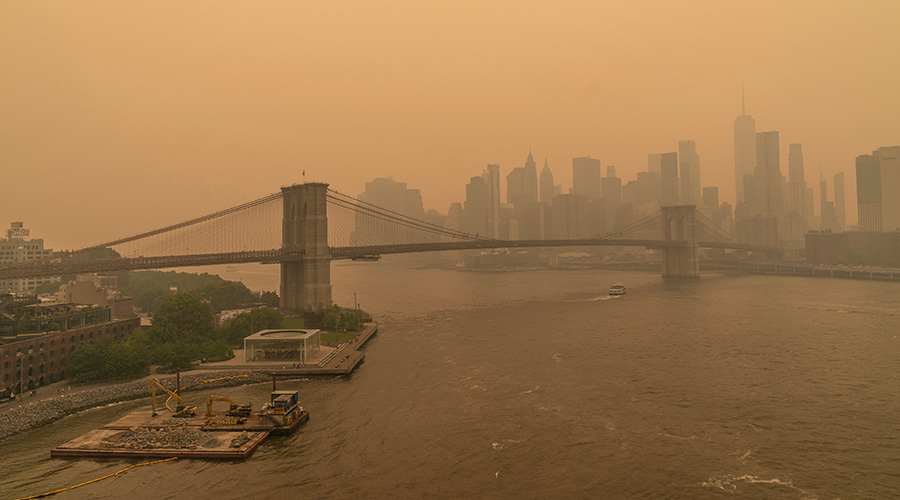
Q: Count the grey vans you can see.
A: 0